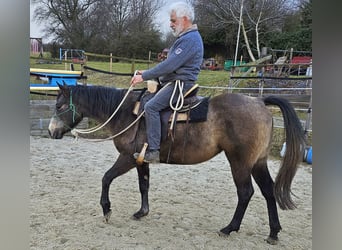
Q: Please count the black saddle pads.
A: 1